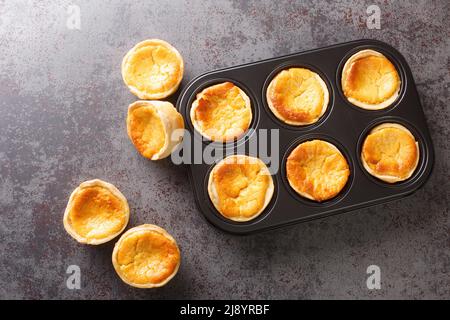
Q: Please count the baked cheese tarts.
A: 10